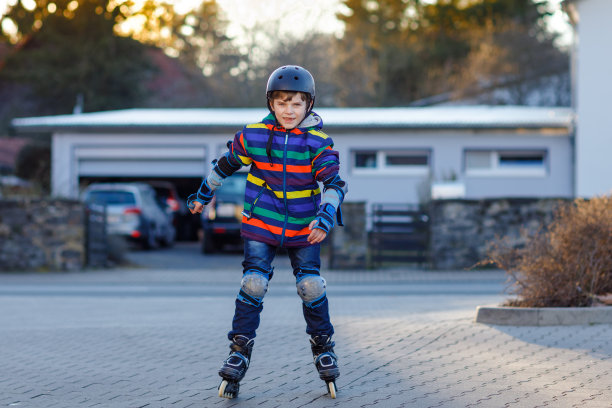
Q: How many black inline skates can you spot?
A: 2